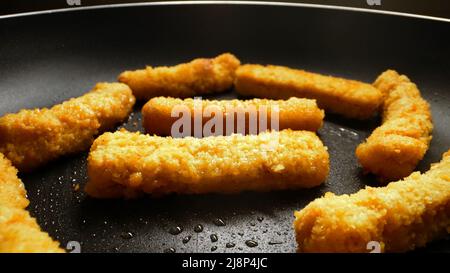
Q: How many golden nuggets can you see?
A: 8